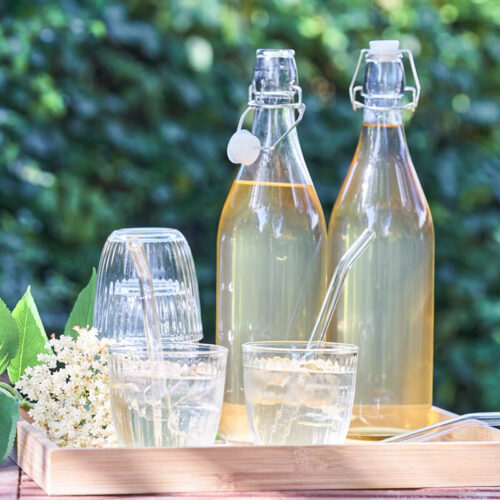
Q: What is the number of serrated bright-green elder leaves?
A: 4